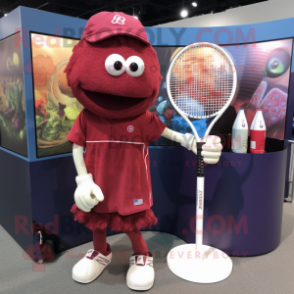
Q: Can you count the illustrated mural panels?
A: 3